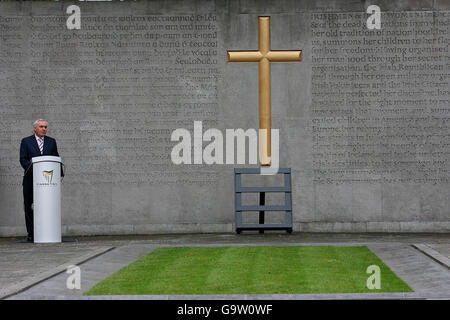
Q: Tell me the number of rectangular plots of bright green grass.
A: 1